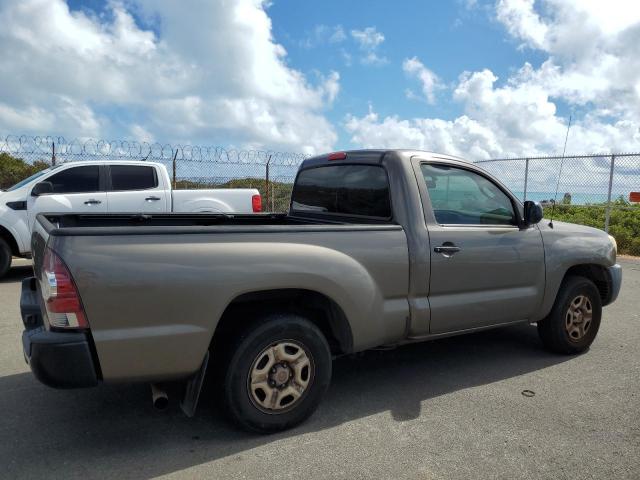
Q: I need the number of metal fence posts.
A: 5